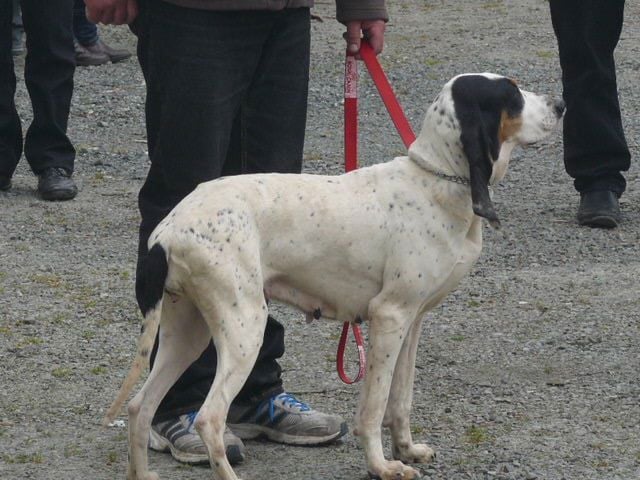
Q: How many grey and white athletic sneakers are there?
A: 2